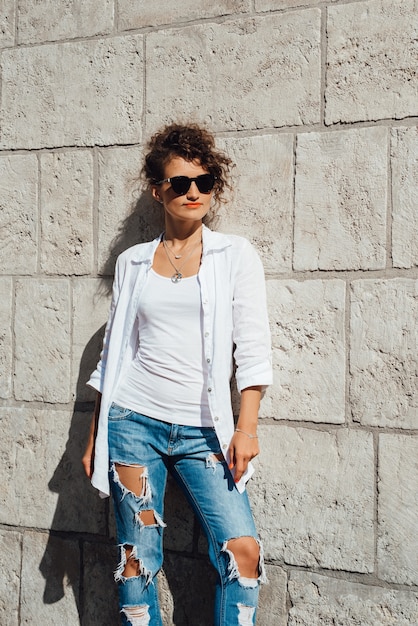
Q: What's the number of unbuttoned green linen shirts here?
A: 0